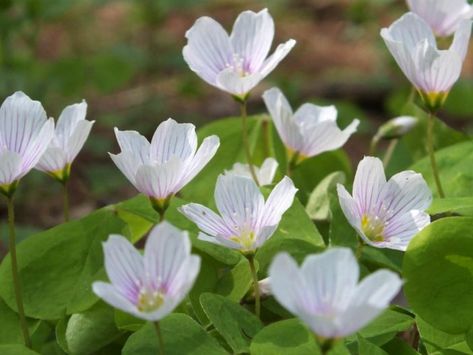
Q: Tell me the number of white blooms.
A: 12